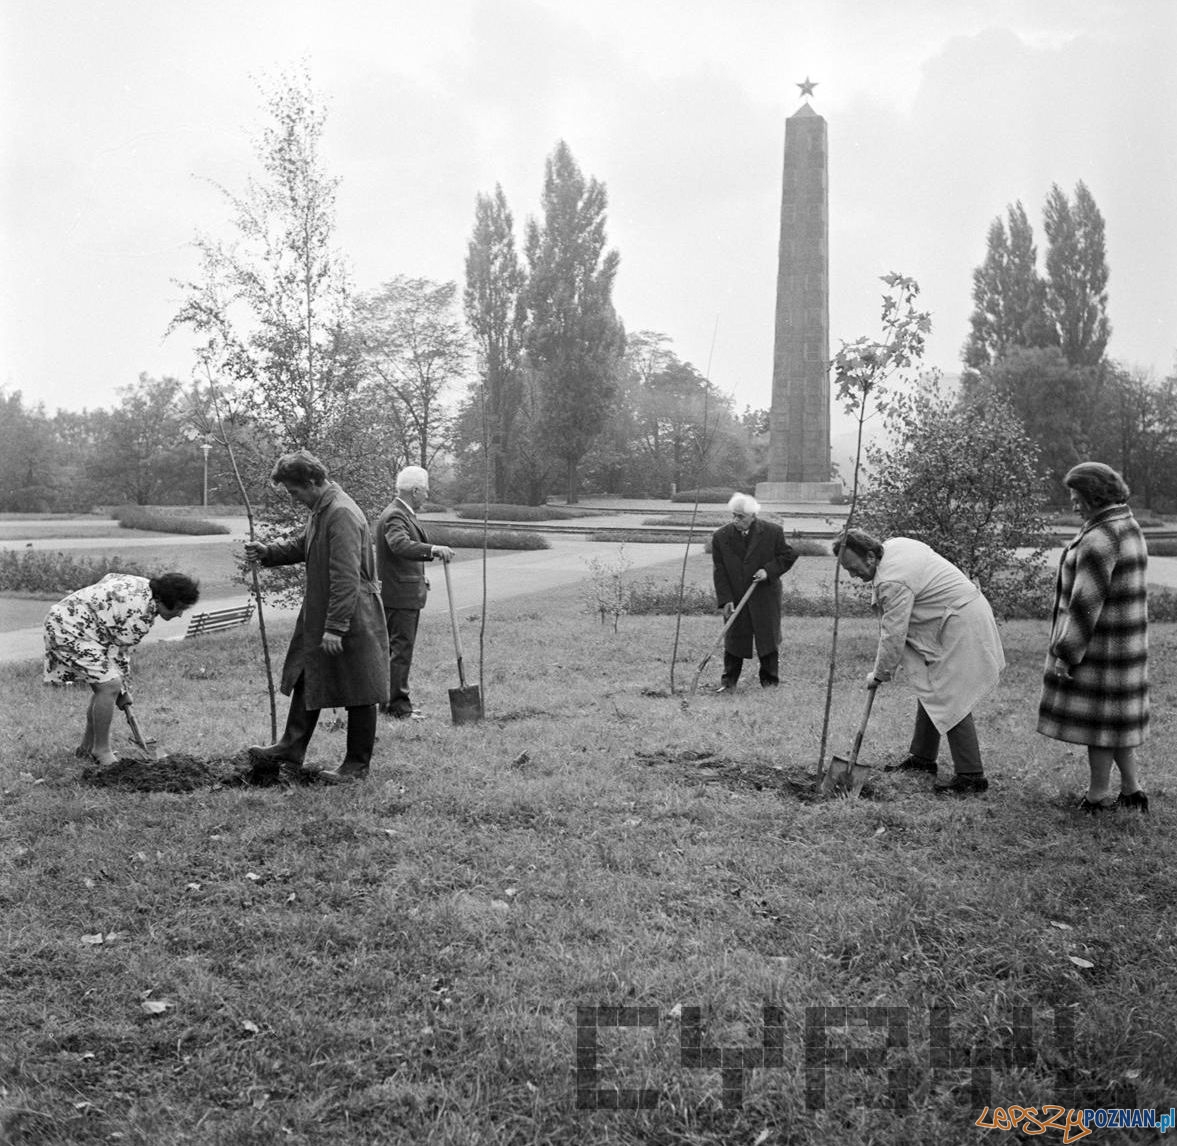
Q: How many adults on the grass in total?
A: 6